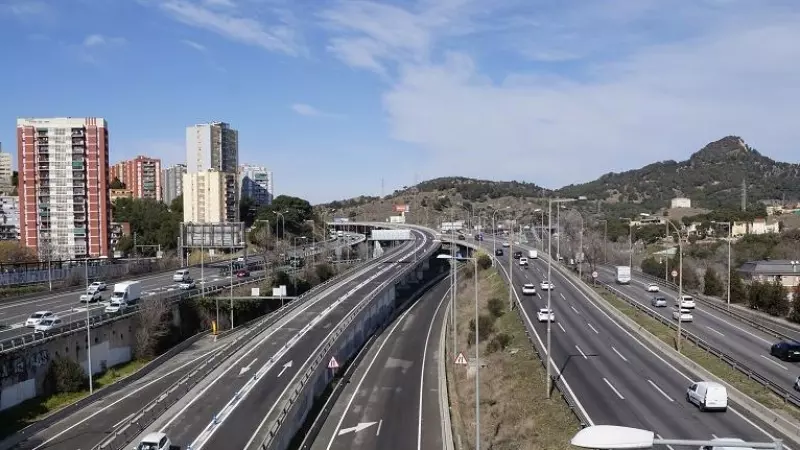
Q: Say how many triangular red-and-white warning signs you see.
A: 2